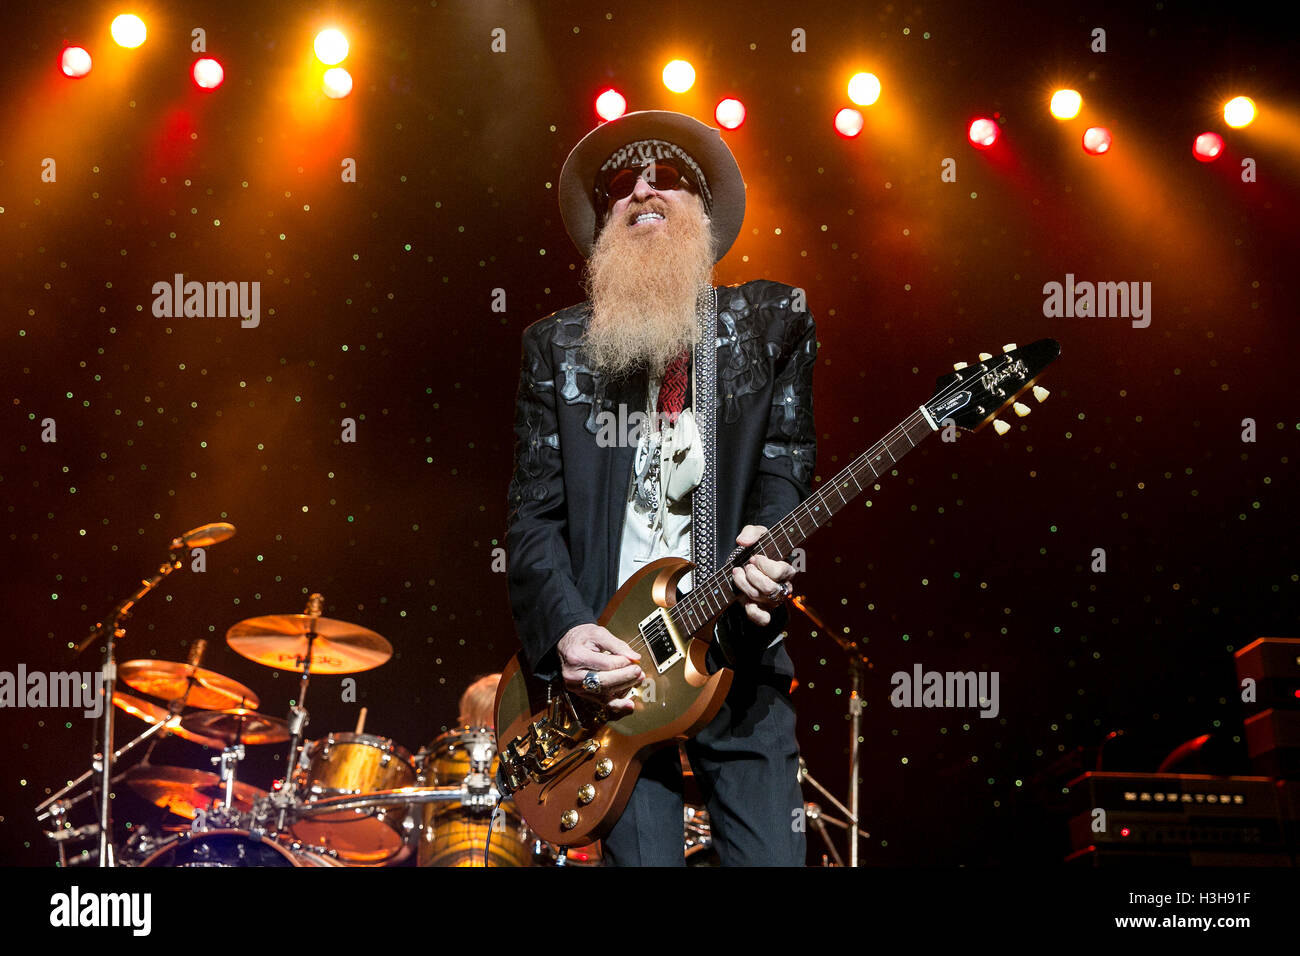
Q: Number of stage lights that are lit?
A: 15